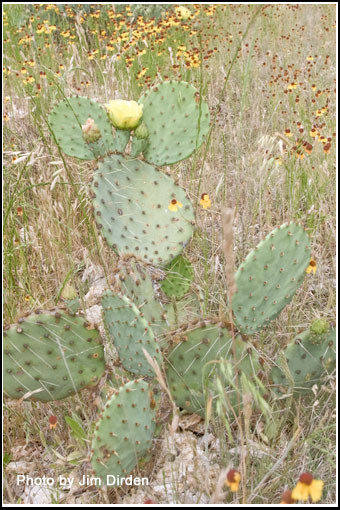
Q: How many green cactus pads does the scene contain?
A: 11